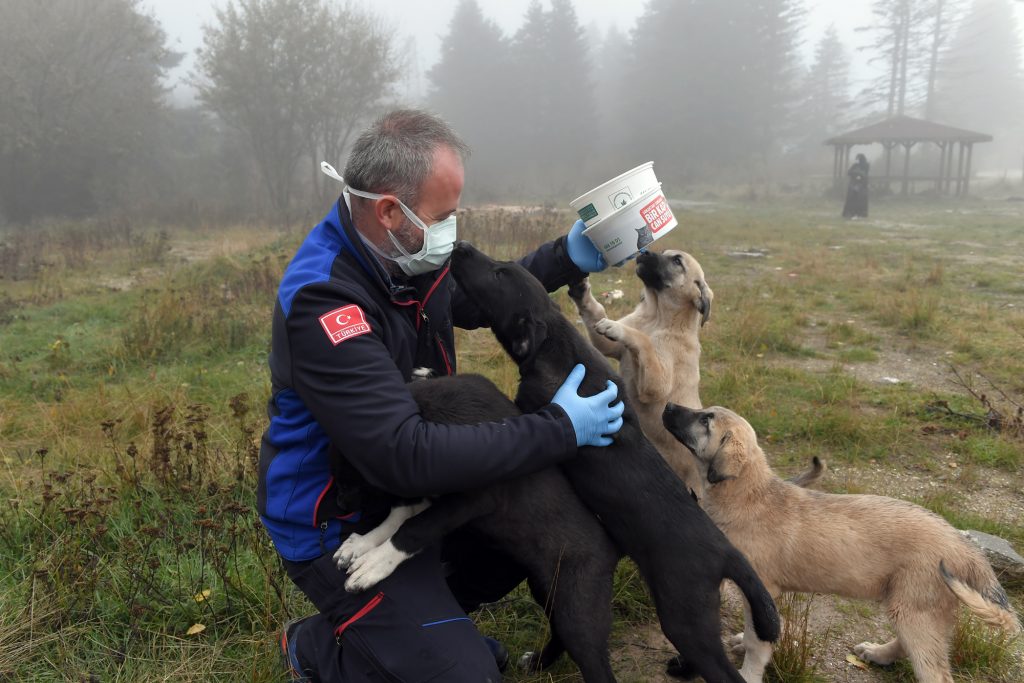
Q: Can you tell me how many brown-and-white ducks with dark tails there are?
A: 0